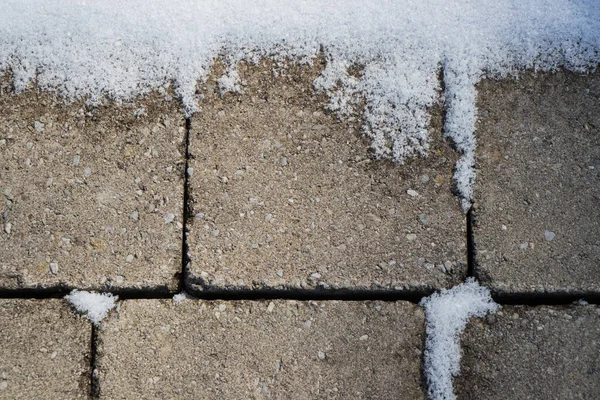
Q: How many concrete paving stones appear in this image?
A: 6